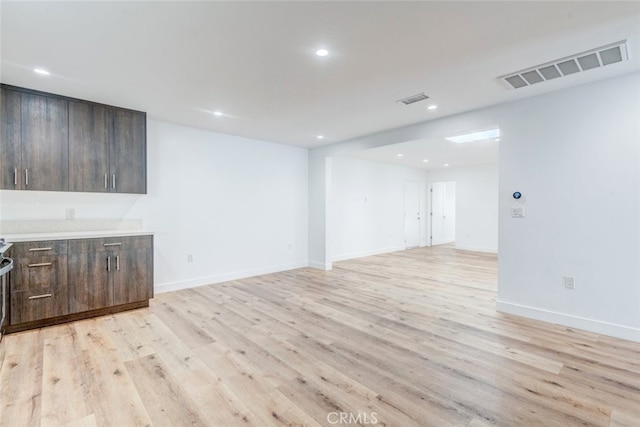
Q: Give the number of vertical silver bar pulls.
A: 6